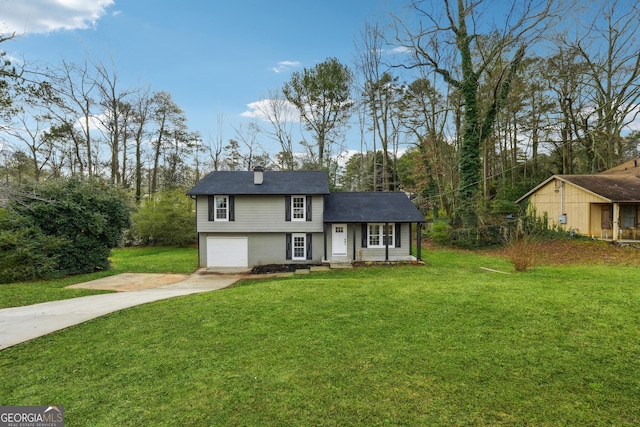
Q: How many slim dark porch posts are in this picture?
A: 4